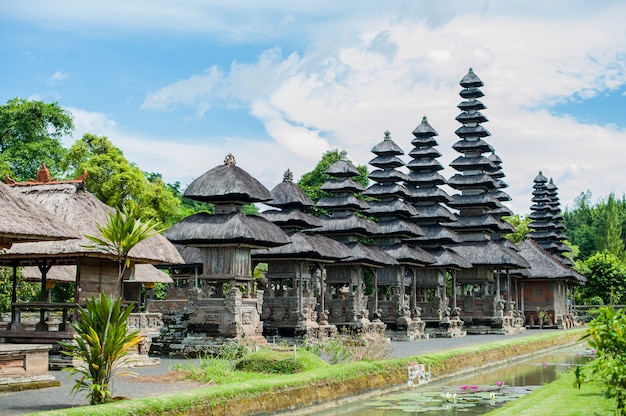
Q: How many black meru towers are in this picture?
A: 9